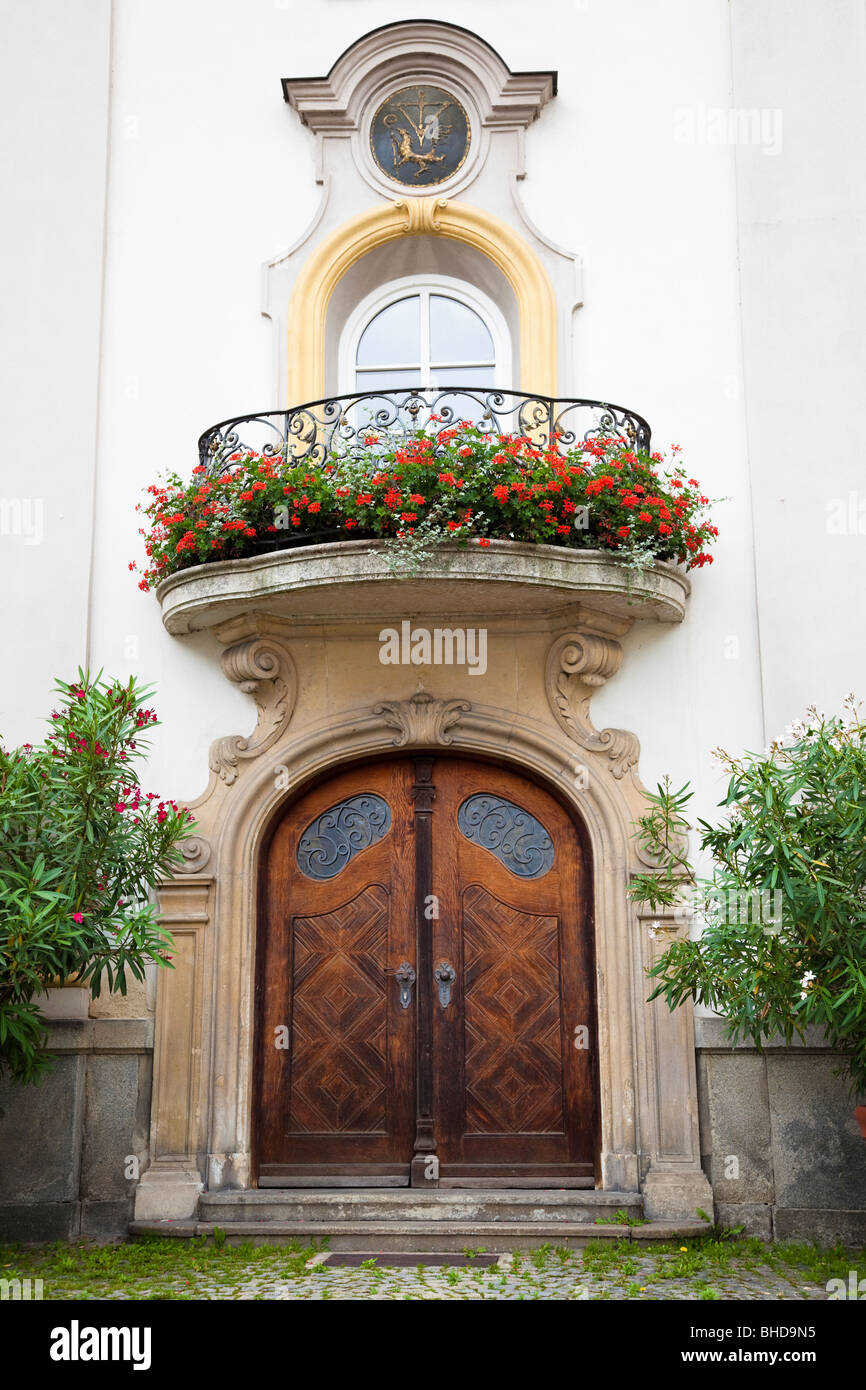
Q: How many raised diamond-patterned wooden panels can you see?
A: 2